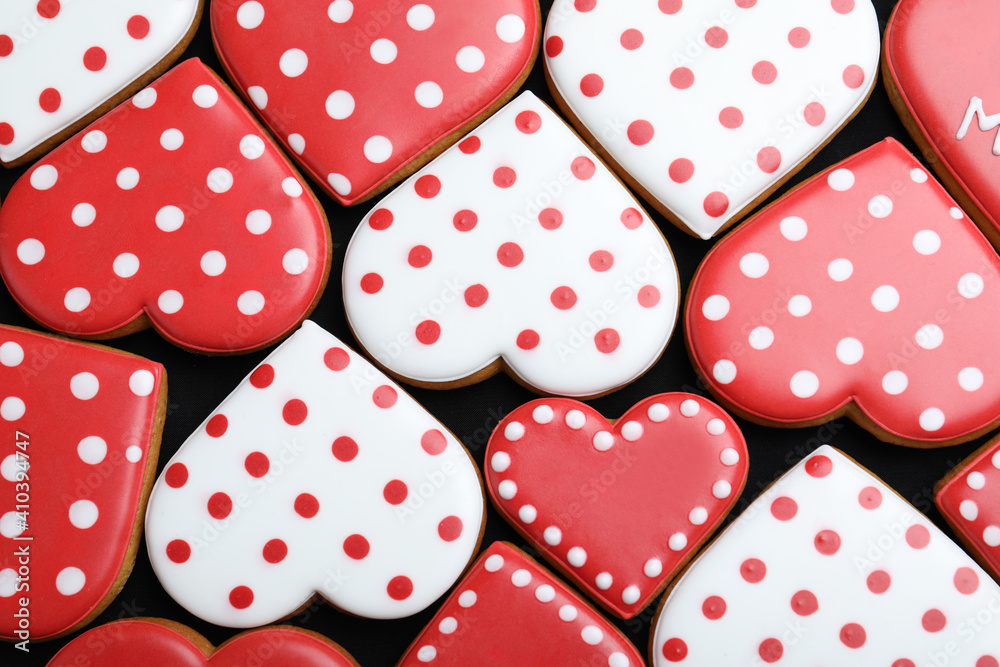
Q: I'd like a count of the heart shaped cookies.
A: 14